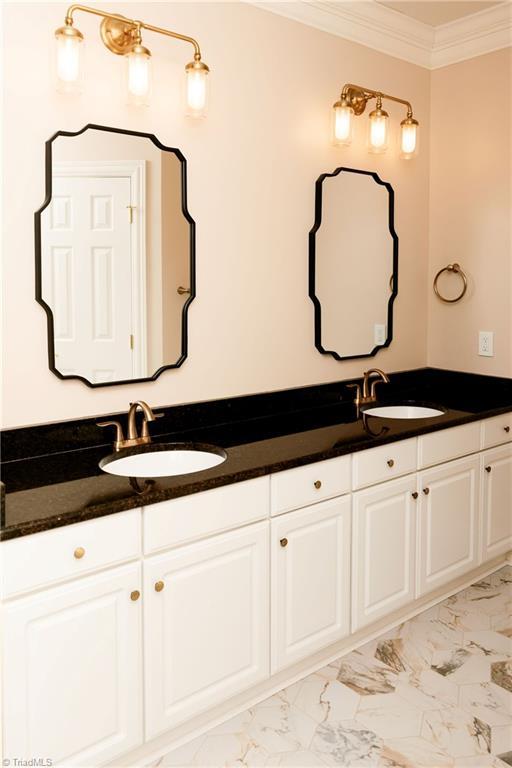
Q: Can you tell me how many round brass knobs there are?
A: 10